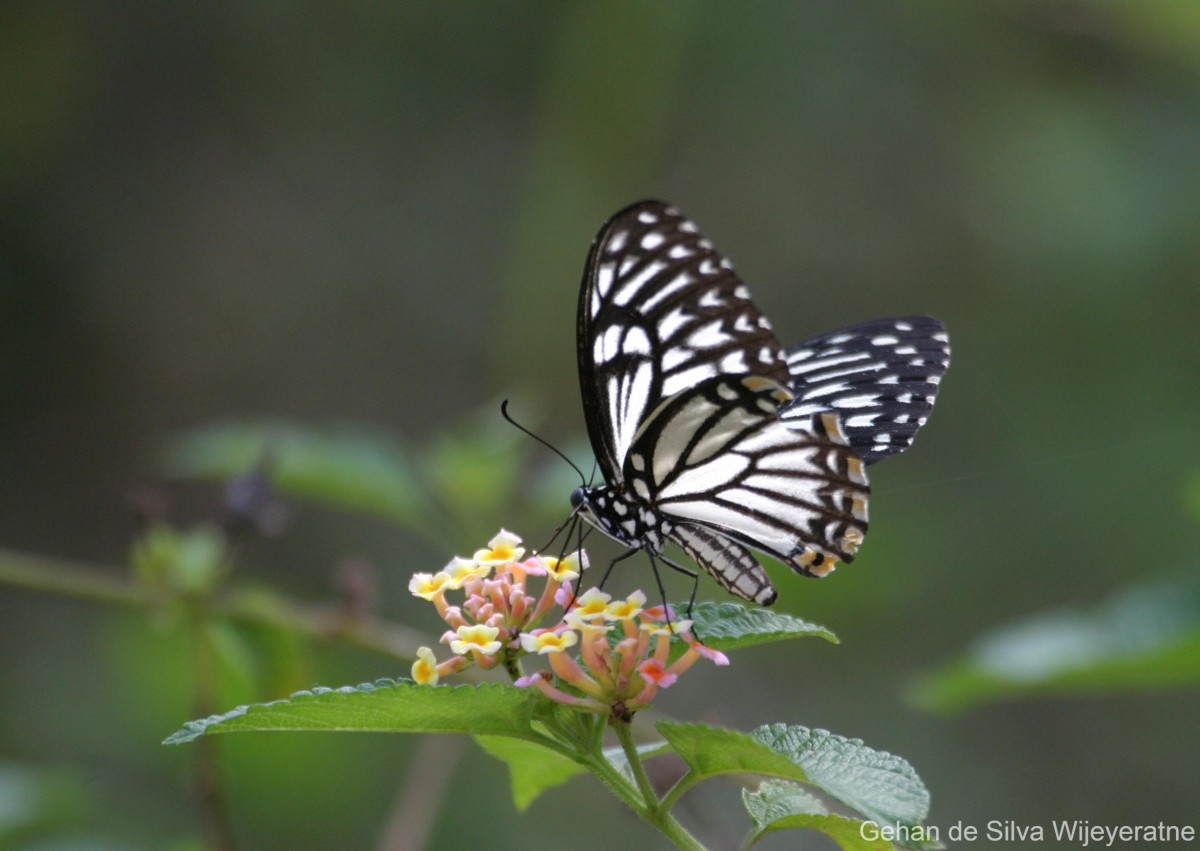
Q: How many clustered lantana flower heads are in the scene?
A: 2